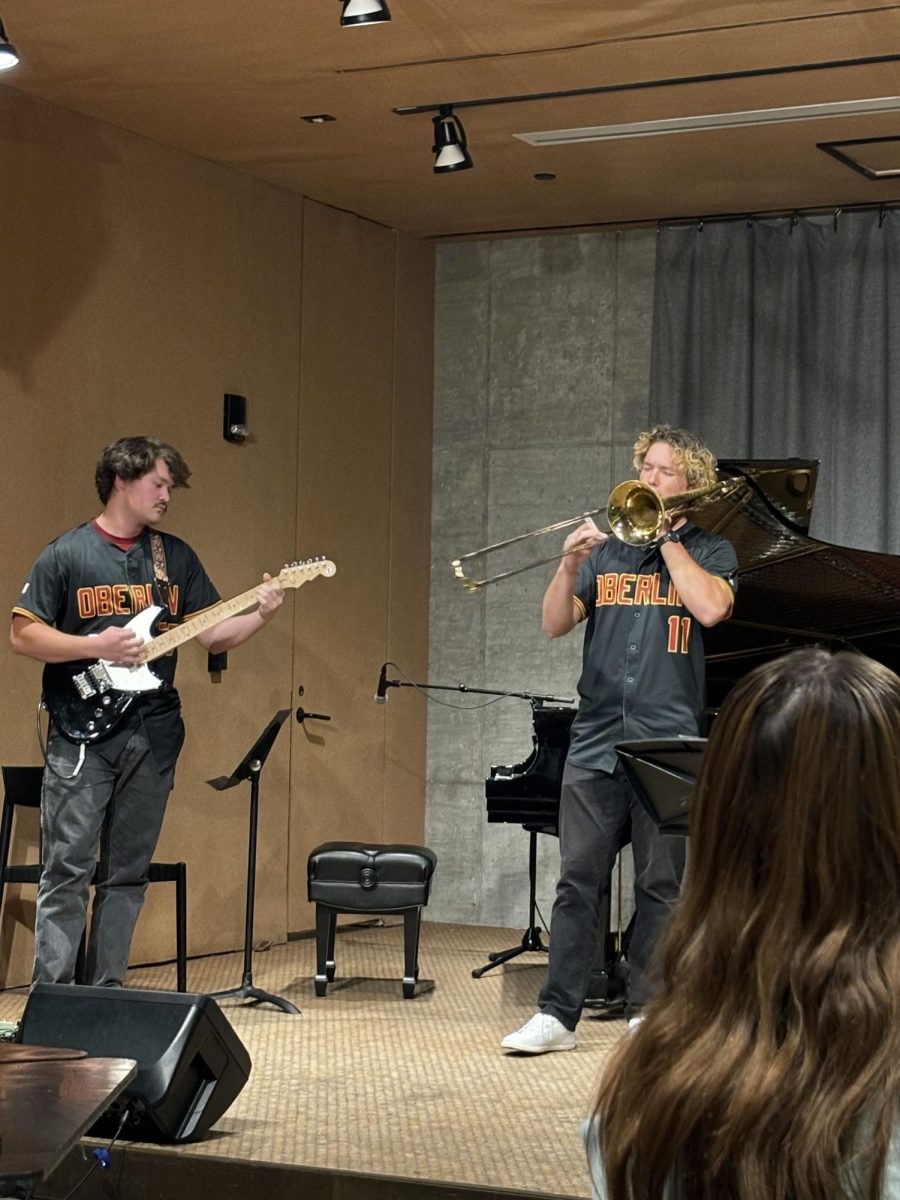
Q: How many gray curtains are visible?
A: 1